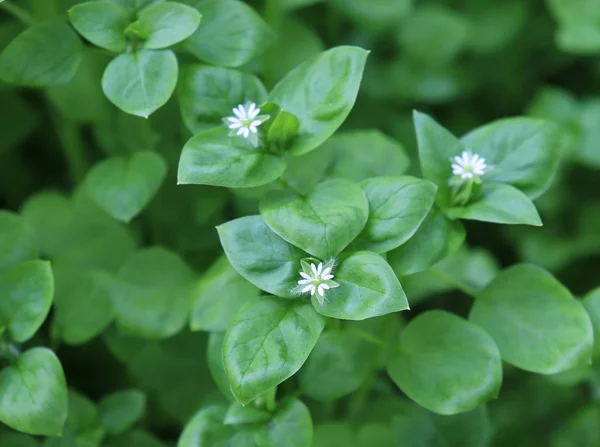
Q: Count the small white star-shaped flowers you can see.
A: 3